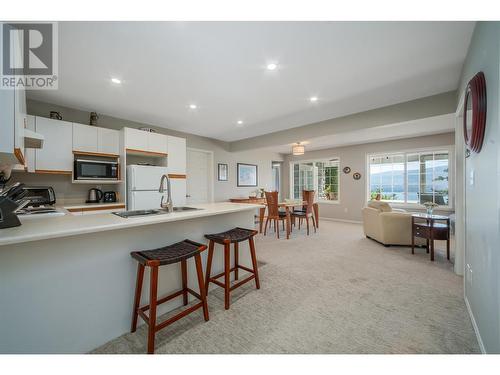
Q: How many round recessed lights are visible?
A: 5